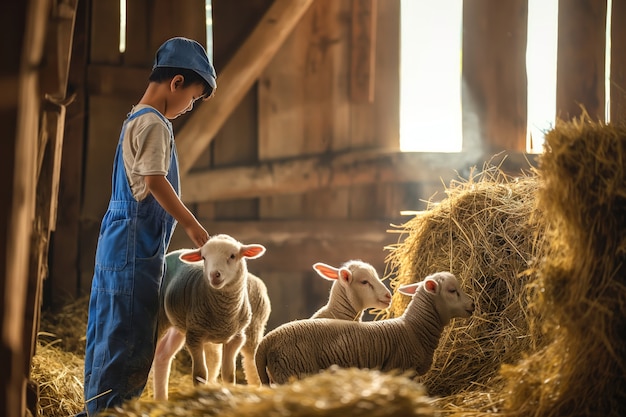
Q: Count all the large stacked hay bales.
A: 2